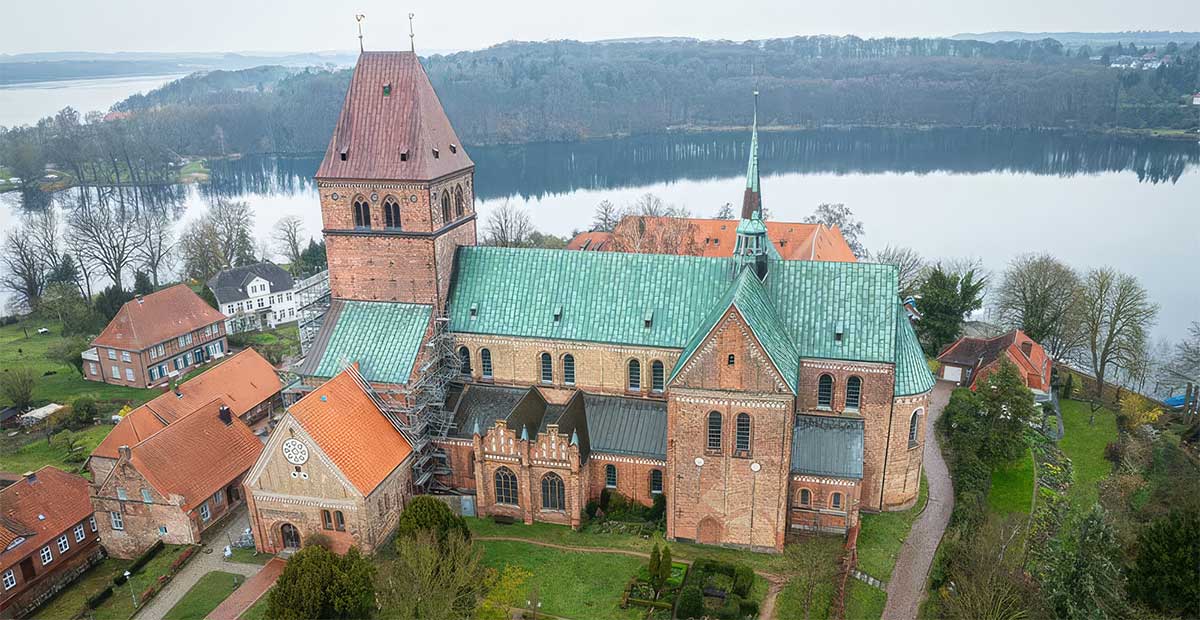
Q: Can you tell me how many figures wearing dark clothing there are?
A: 0